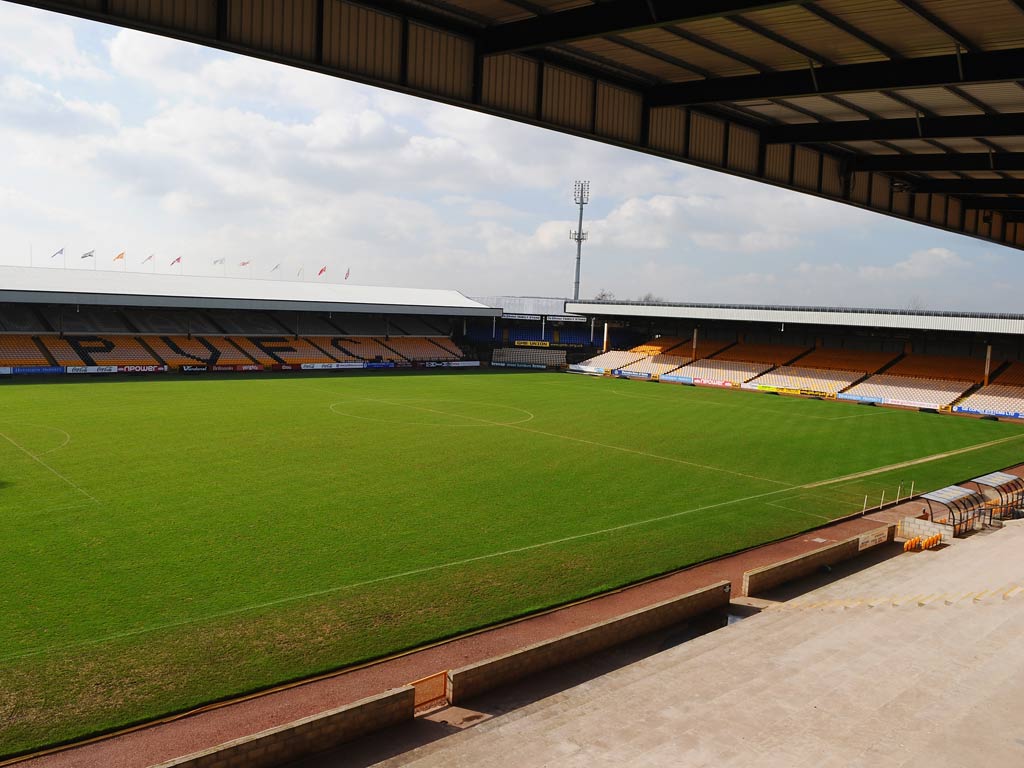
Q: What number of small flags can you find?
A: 11